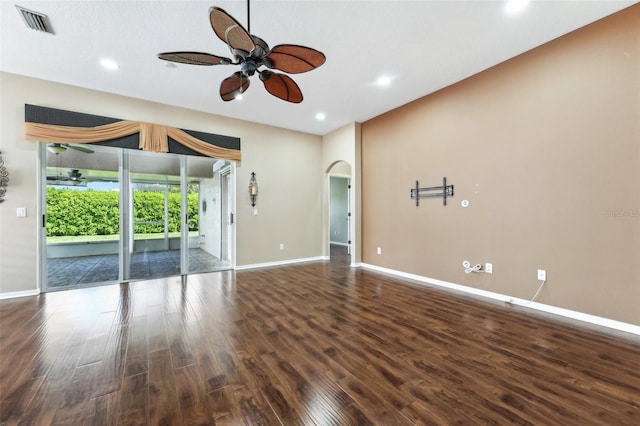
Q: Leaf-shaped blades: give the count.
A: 5